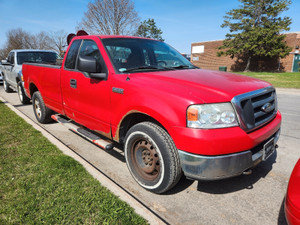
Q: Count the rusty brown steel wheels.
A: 1